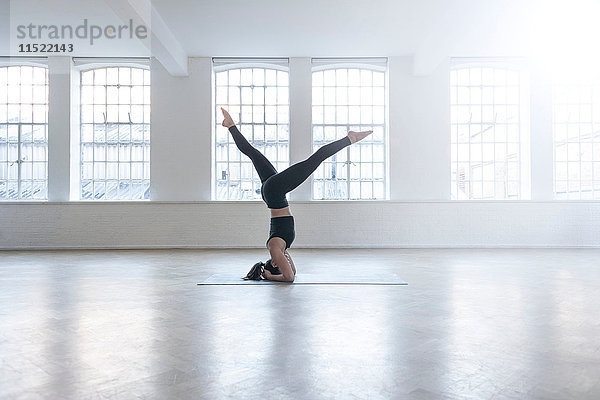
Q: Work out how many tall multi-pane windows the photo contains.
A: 6